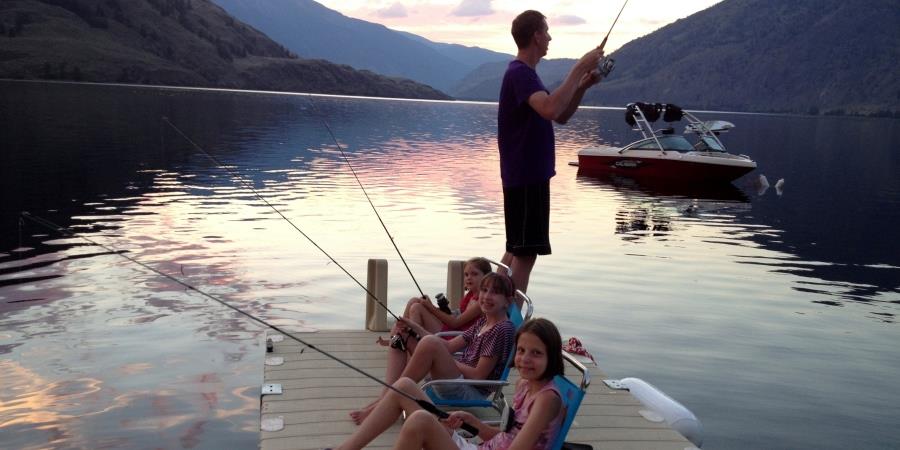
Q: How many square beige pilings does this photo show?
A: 2